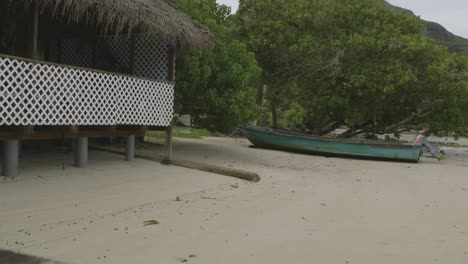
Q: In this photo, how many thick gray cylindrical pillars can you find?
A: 3